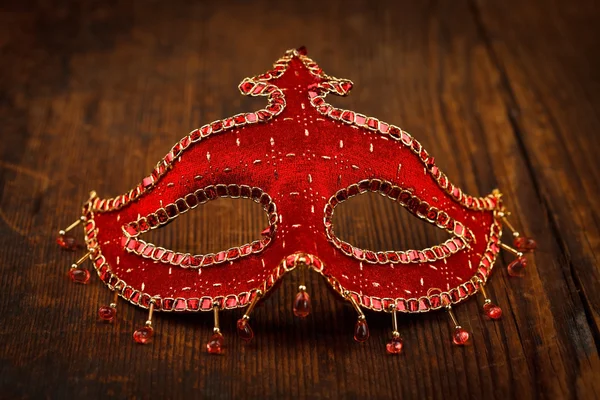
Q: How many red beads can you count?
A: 13